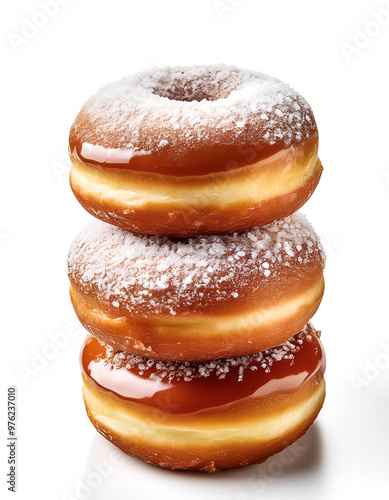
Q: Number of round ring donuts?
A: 3